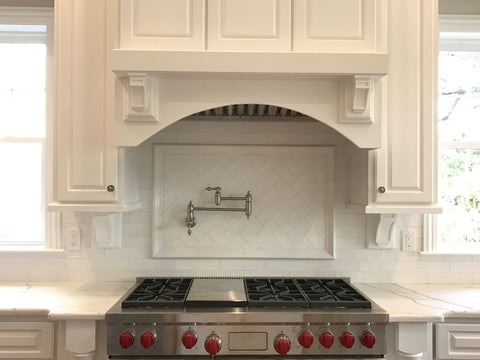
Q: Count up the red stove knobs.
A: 9